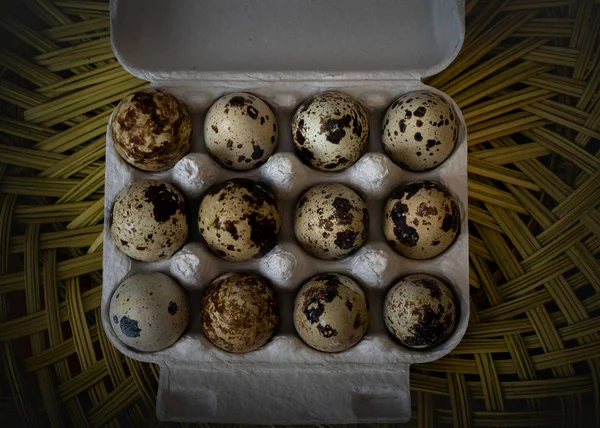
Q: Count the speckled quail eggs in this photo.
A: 12